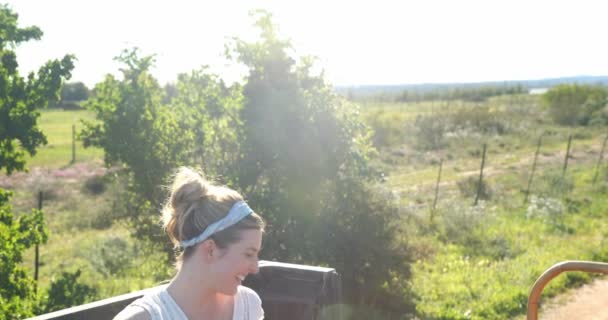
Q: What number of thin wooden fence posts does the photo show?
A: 7